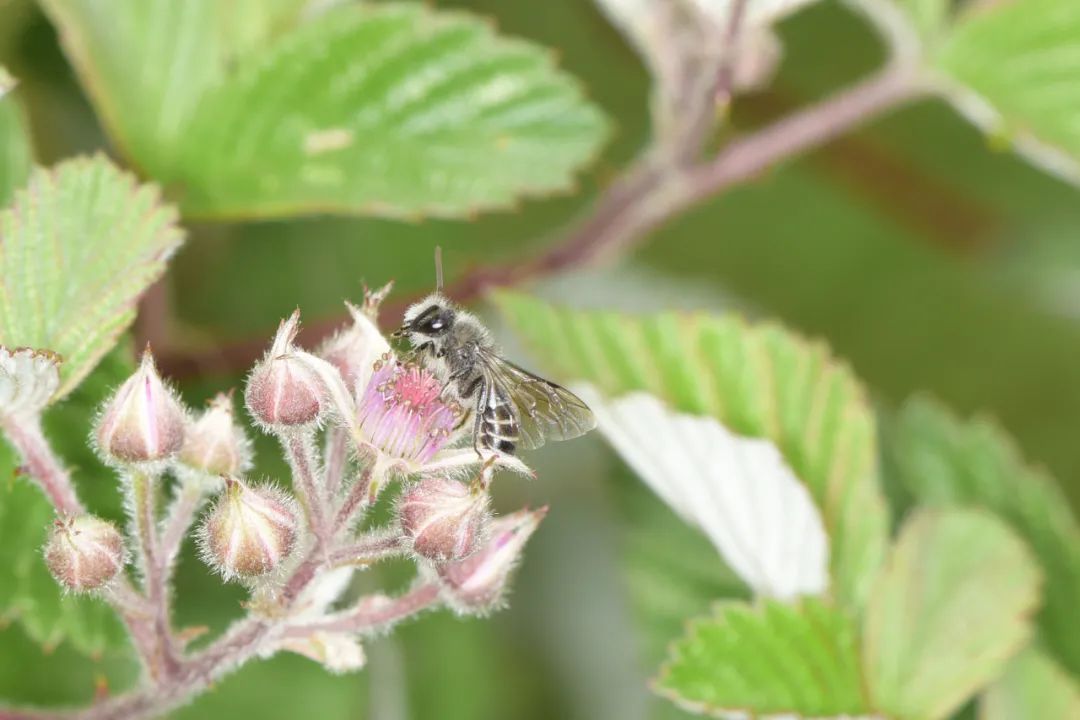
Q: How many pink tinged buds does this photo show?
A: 8